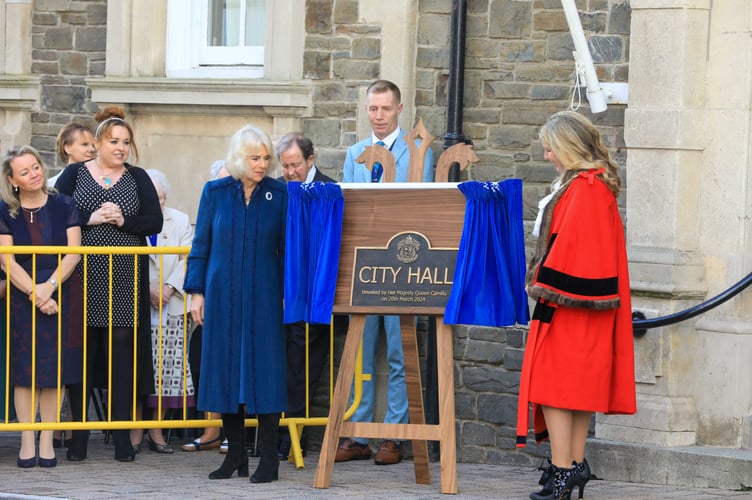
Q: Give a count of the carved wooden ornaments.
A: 3